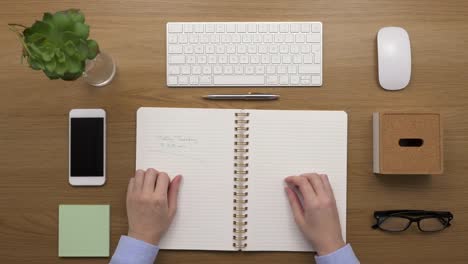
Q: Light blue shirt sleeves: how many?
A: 2